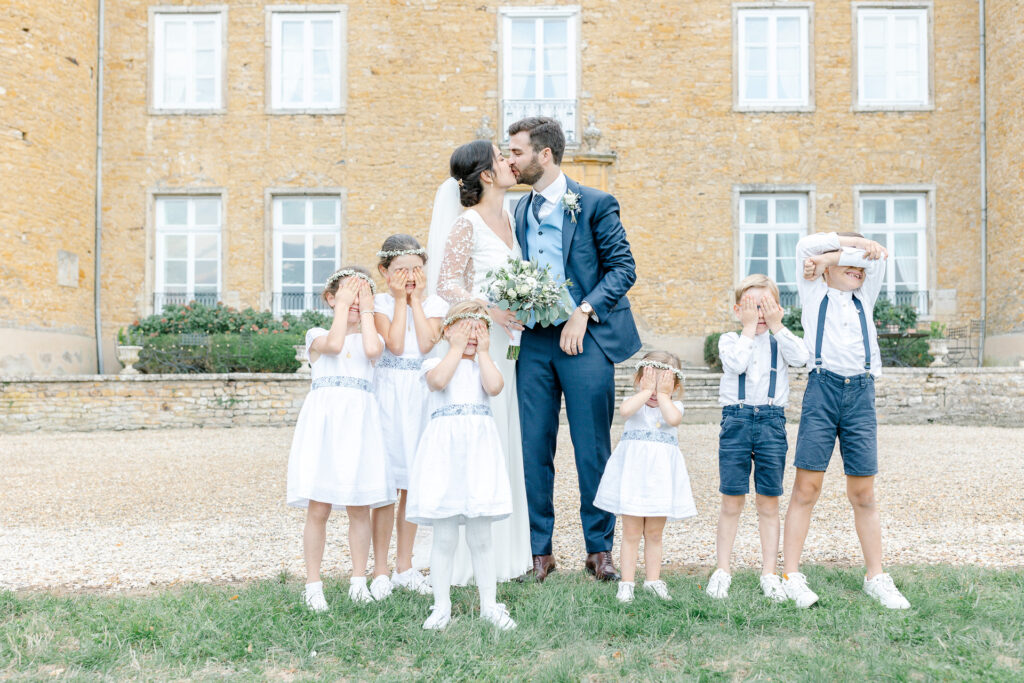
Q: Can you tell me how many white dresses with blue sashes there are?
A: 4